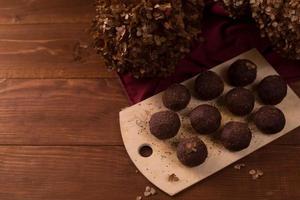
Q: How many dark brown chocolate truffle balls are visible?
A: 10